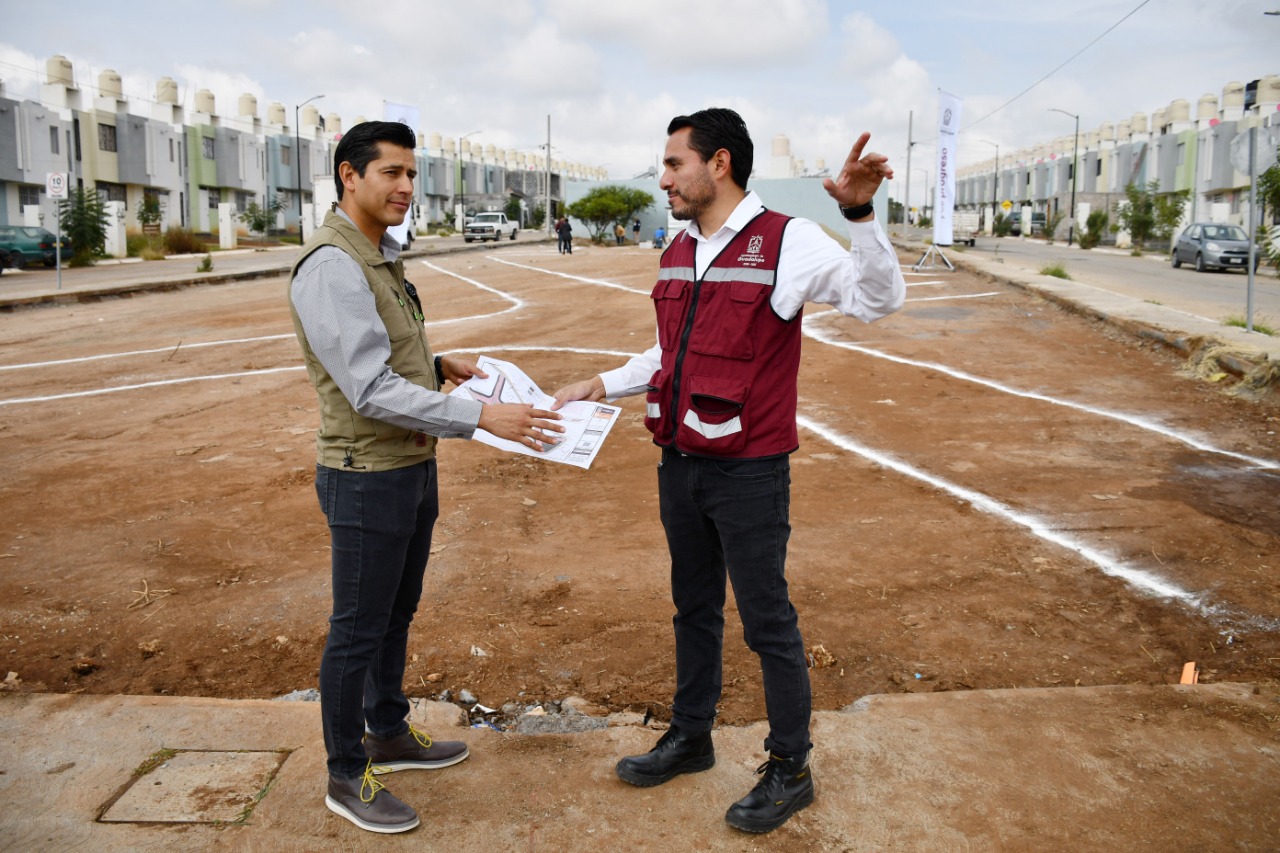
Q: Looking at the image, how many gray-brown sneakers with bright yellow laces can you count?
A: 2